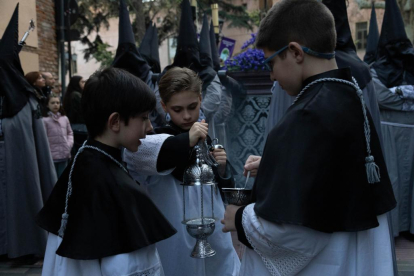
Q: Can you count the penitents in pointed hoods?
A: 10